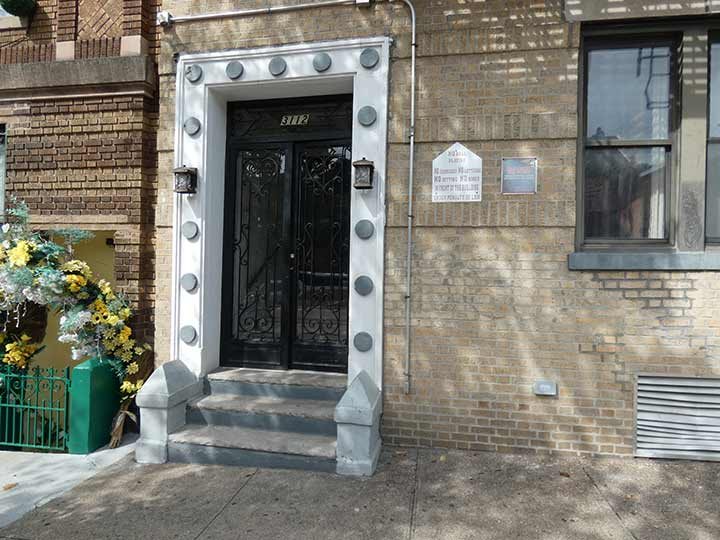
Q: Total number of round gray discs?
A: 13